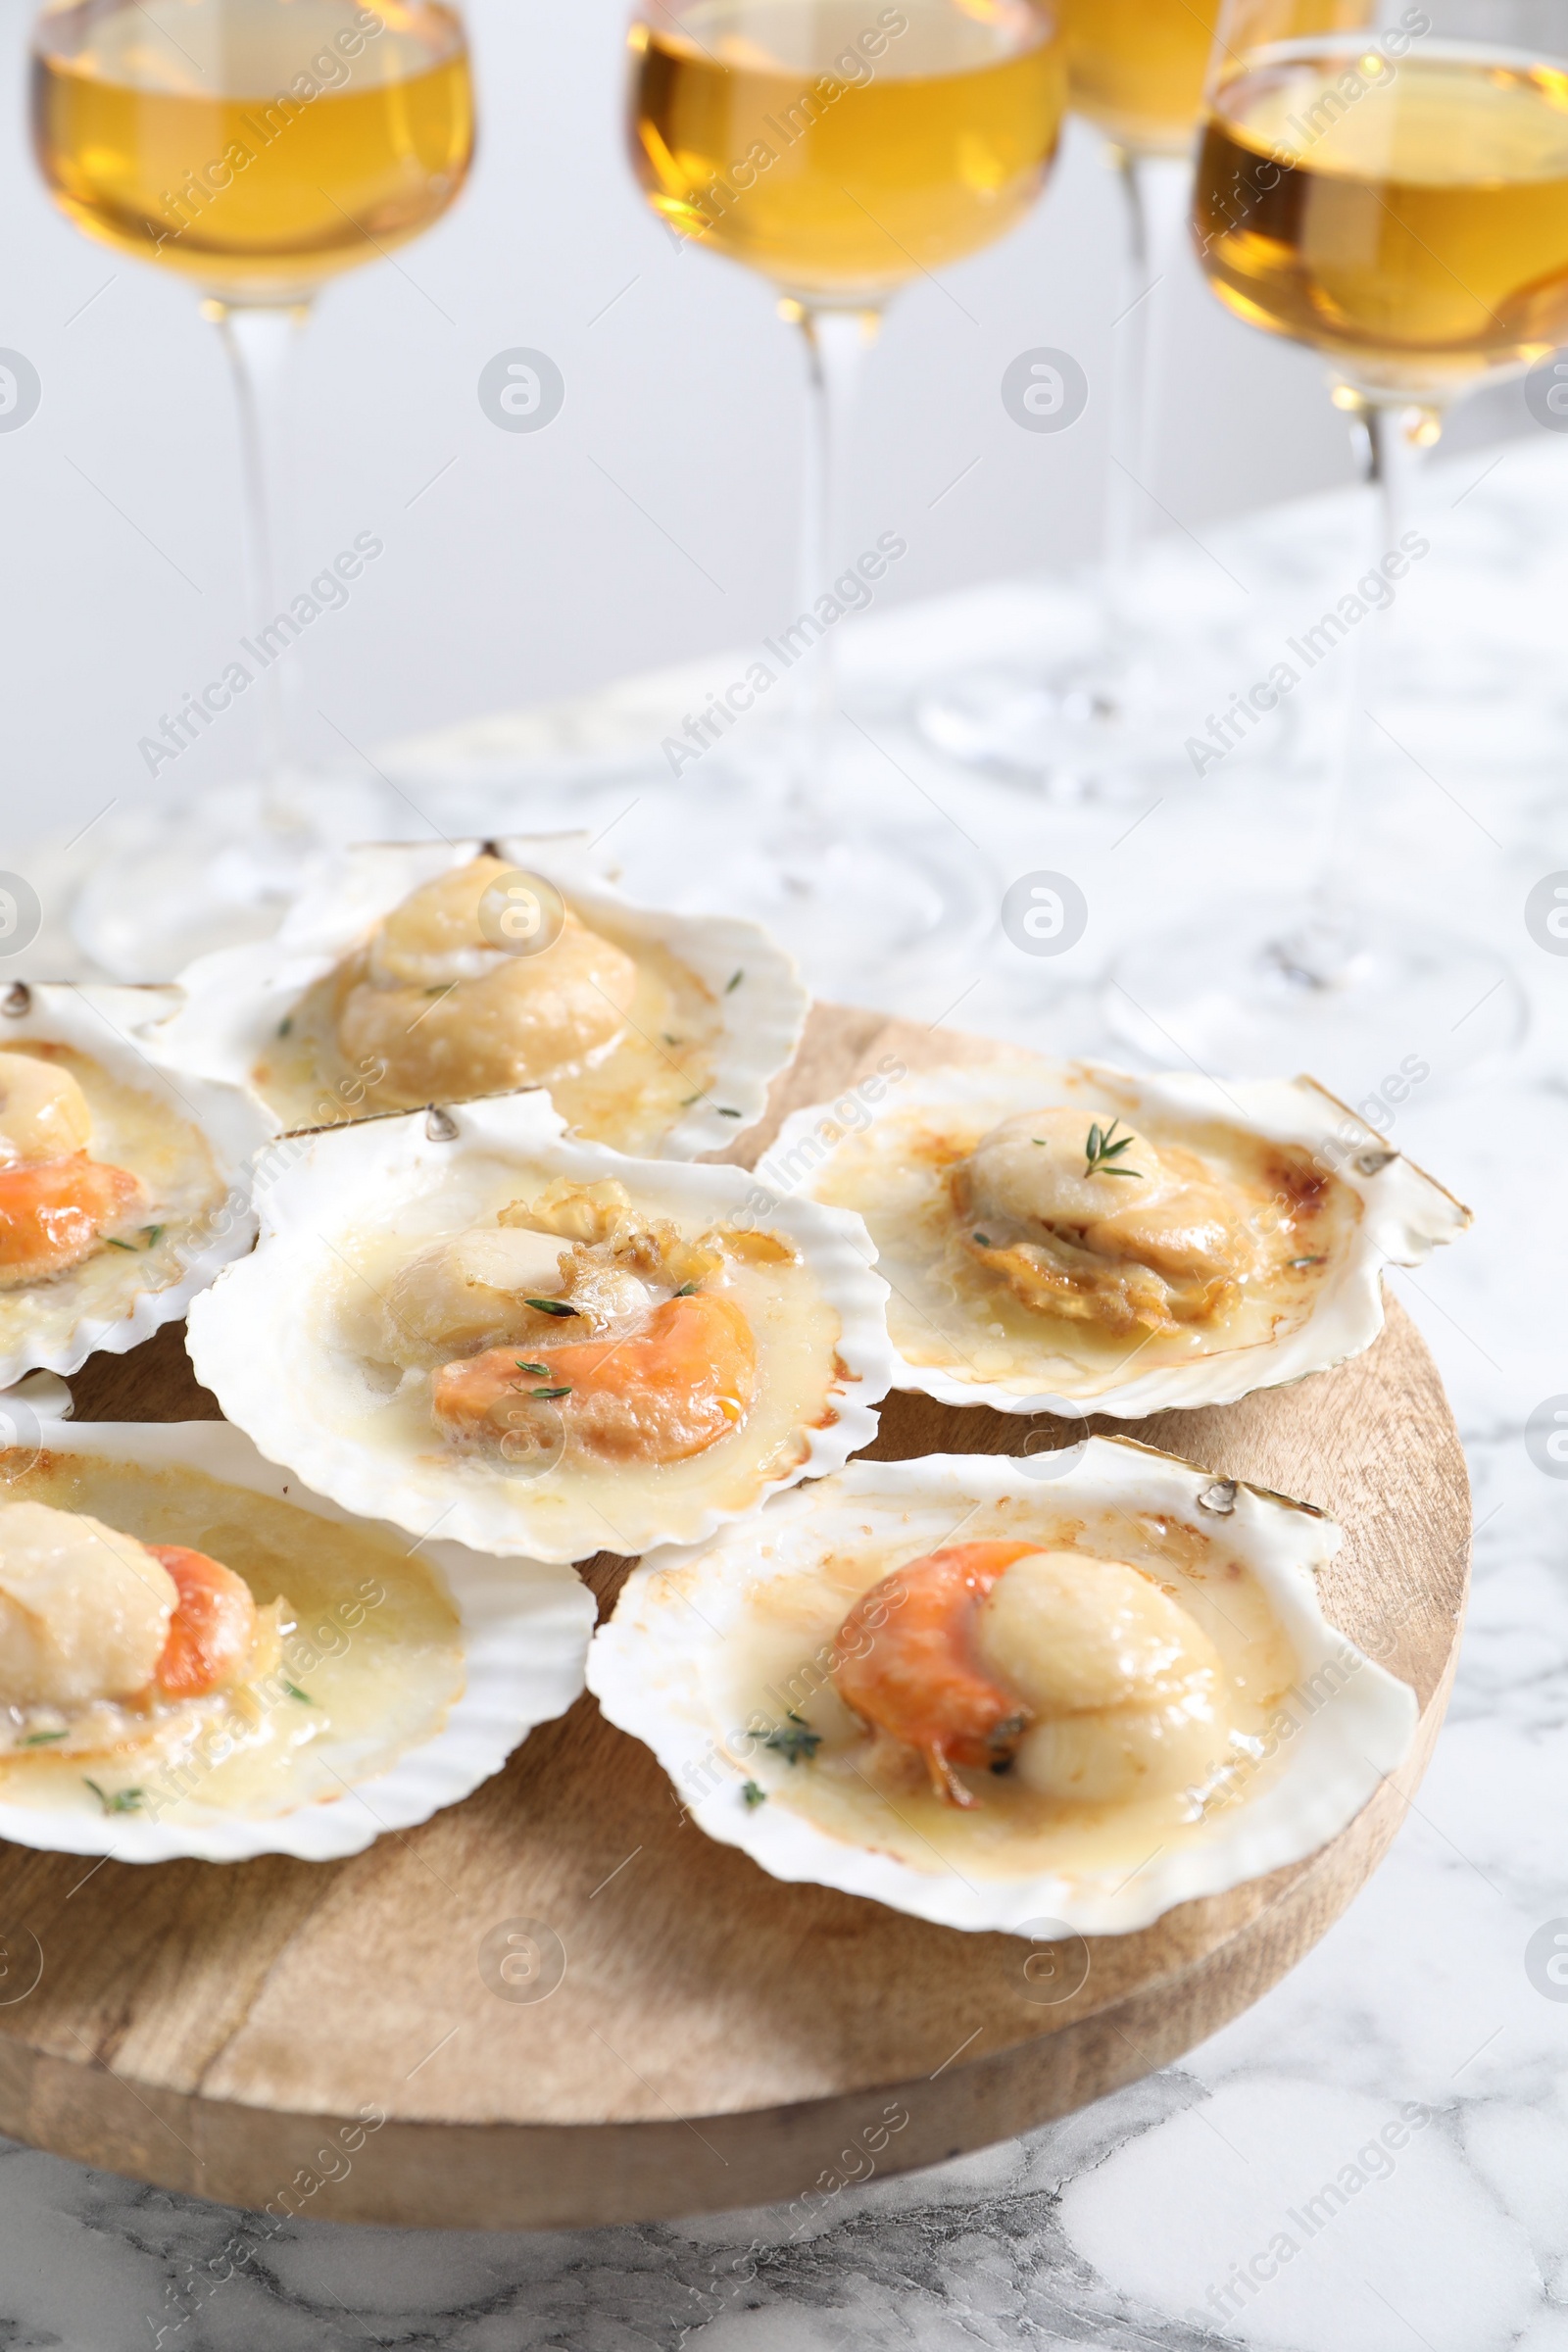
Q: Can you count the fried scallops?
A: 6